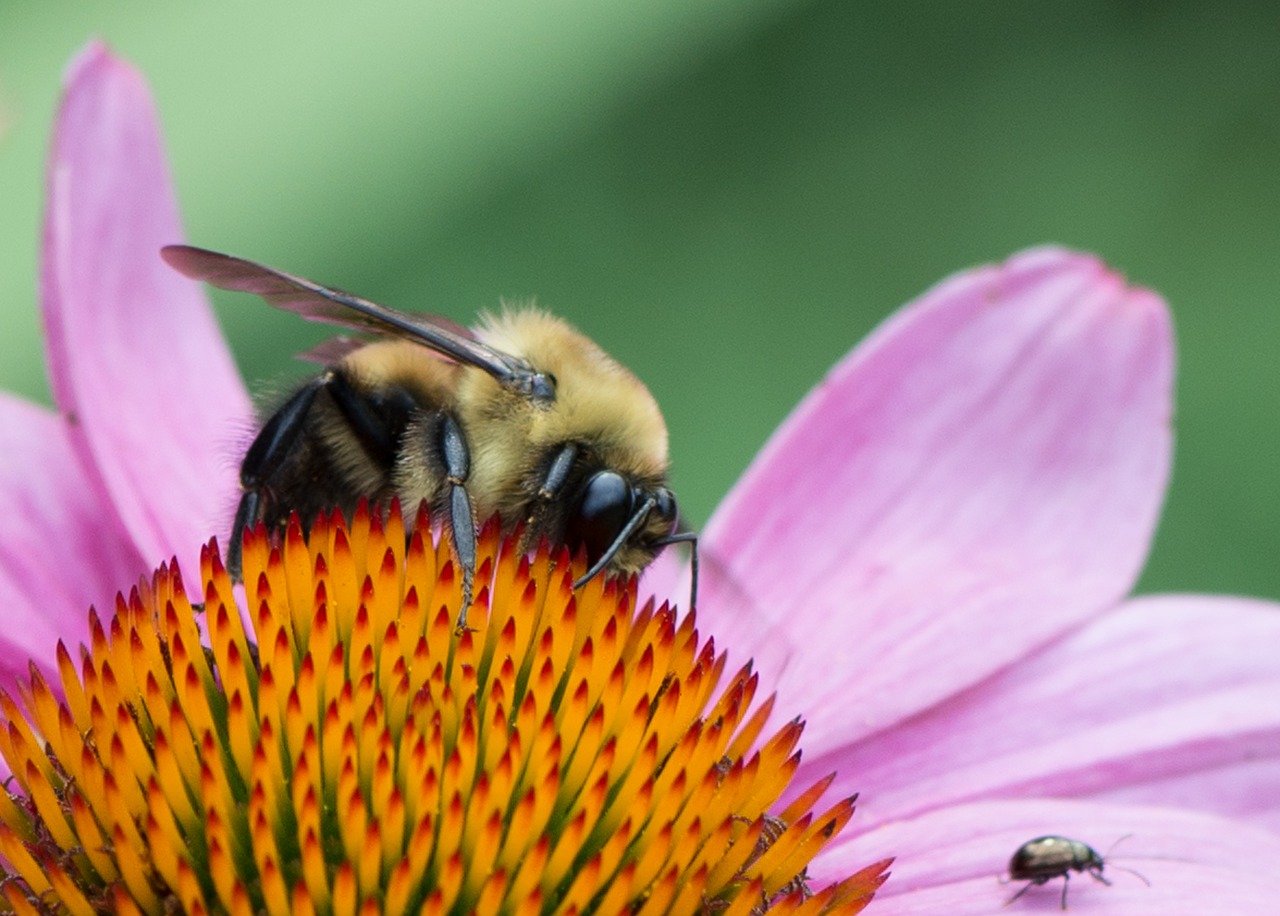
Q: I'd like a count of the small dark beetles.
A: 1